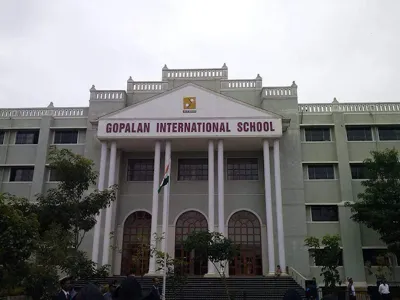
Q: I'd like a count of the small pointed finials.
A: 8